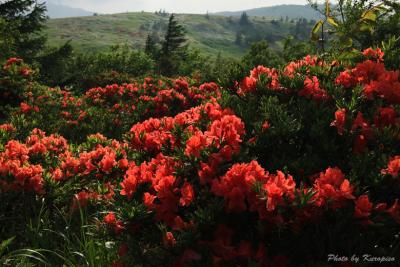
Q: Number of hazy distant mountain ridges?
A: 2